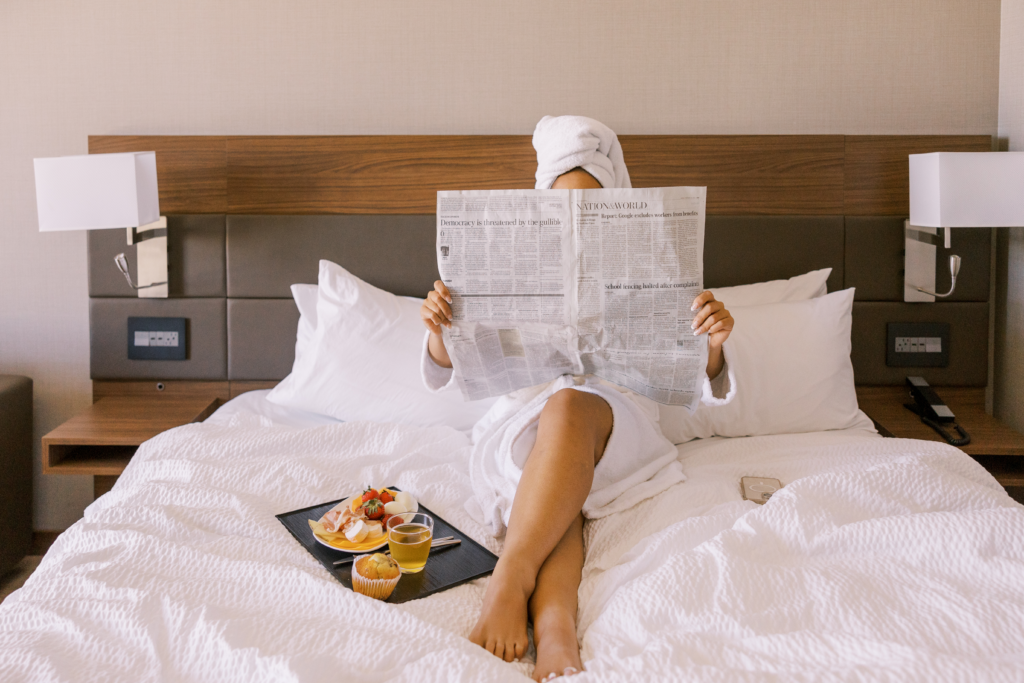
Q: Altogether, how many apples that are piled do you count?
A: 0